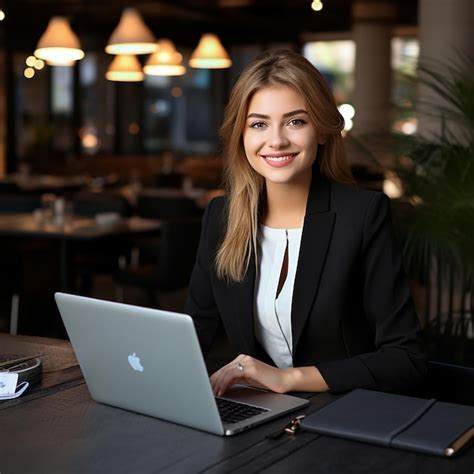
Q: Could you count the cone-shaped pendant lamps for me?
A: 5